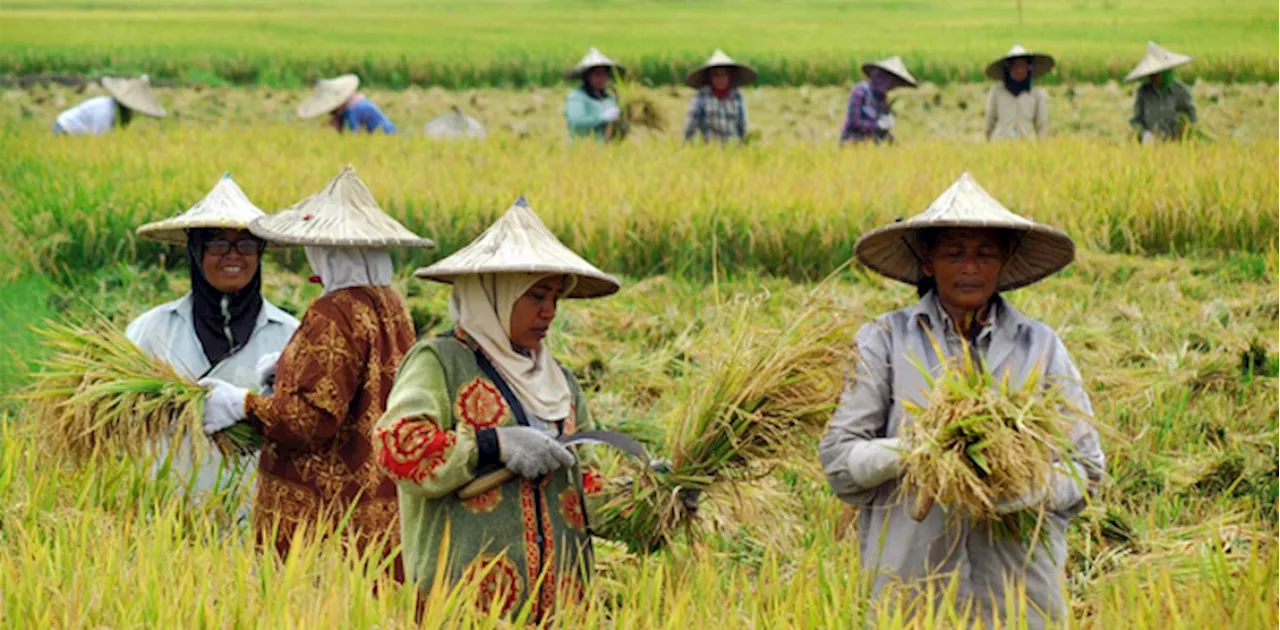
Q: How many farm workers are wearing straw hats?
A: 11